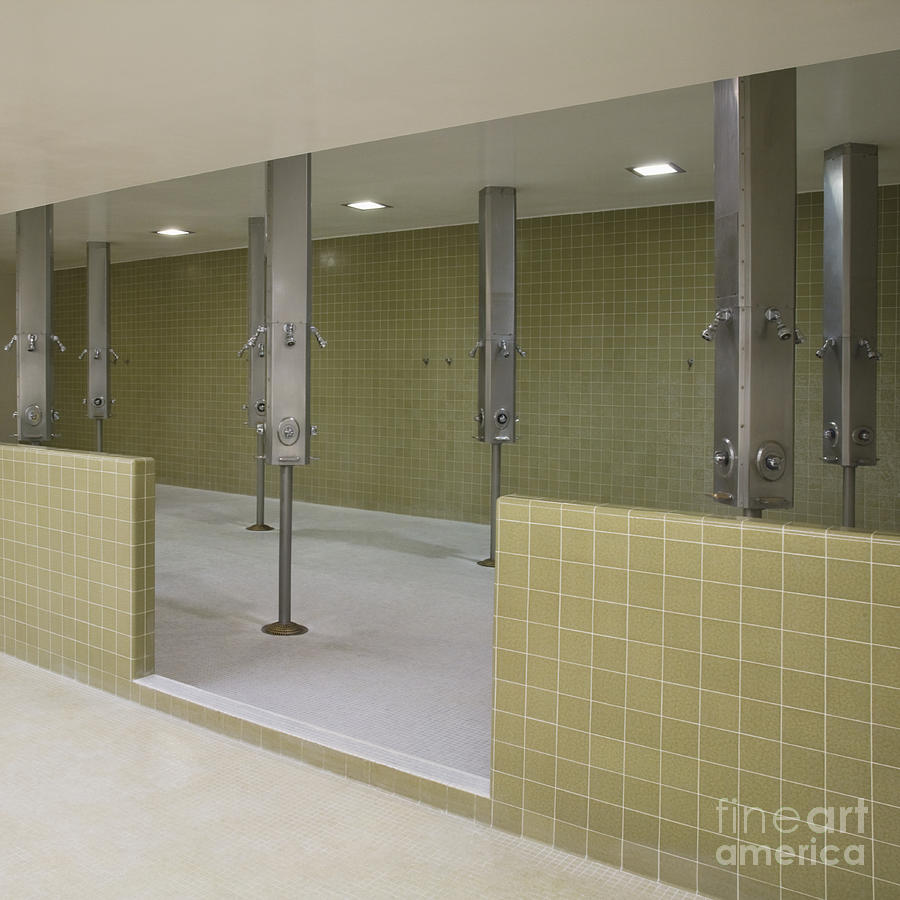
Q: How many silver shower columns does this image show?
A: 7